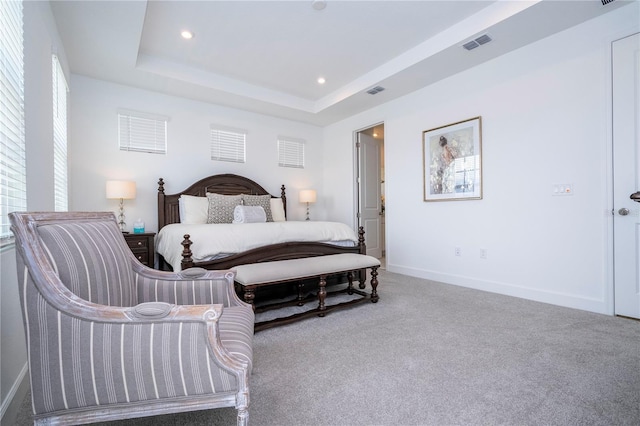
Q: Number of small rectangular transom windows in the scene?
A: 3